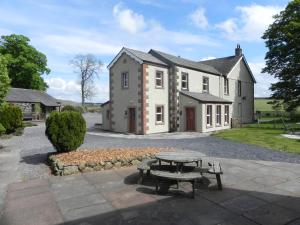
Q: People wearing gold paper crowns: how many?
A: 0